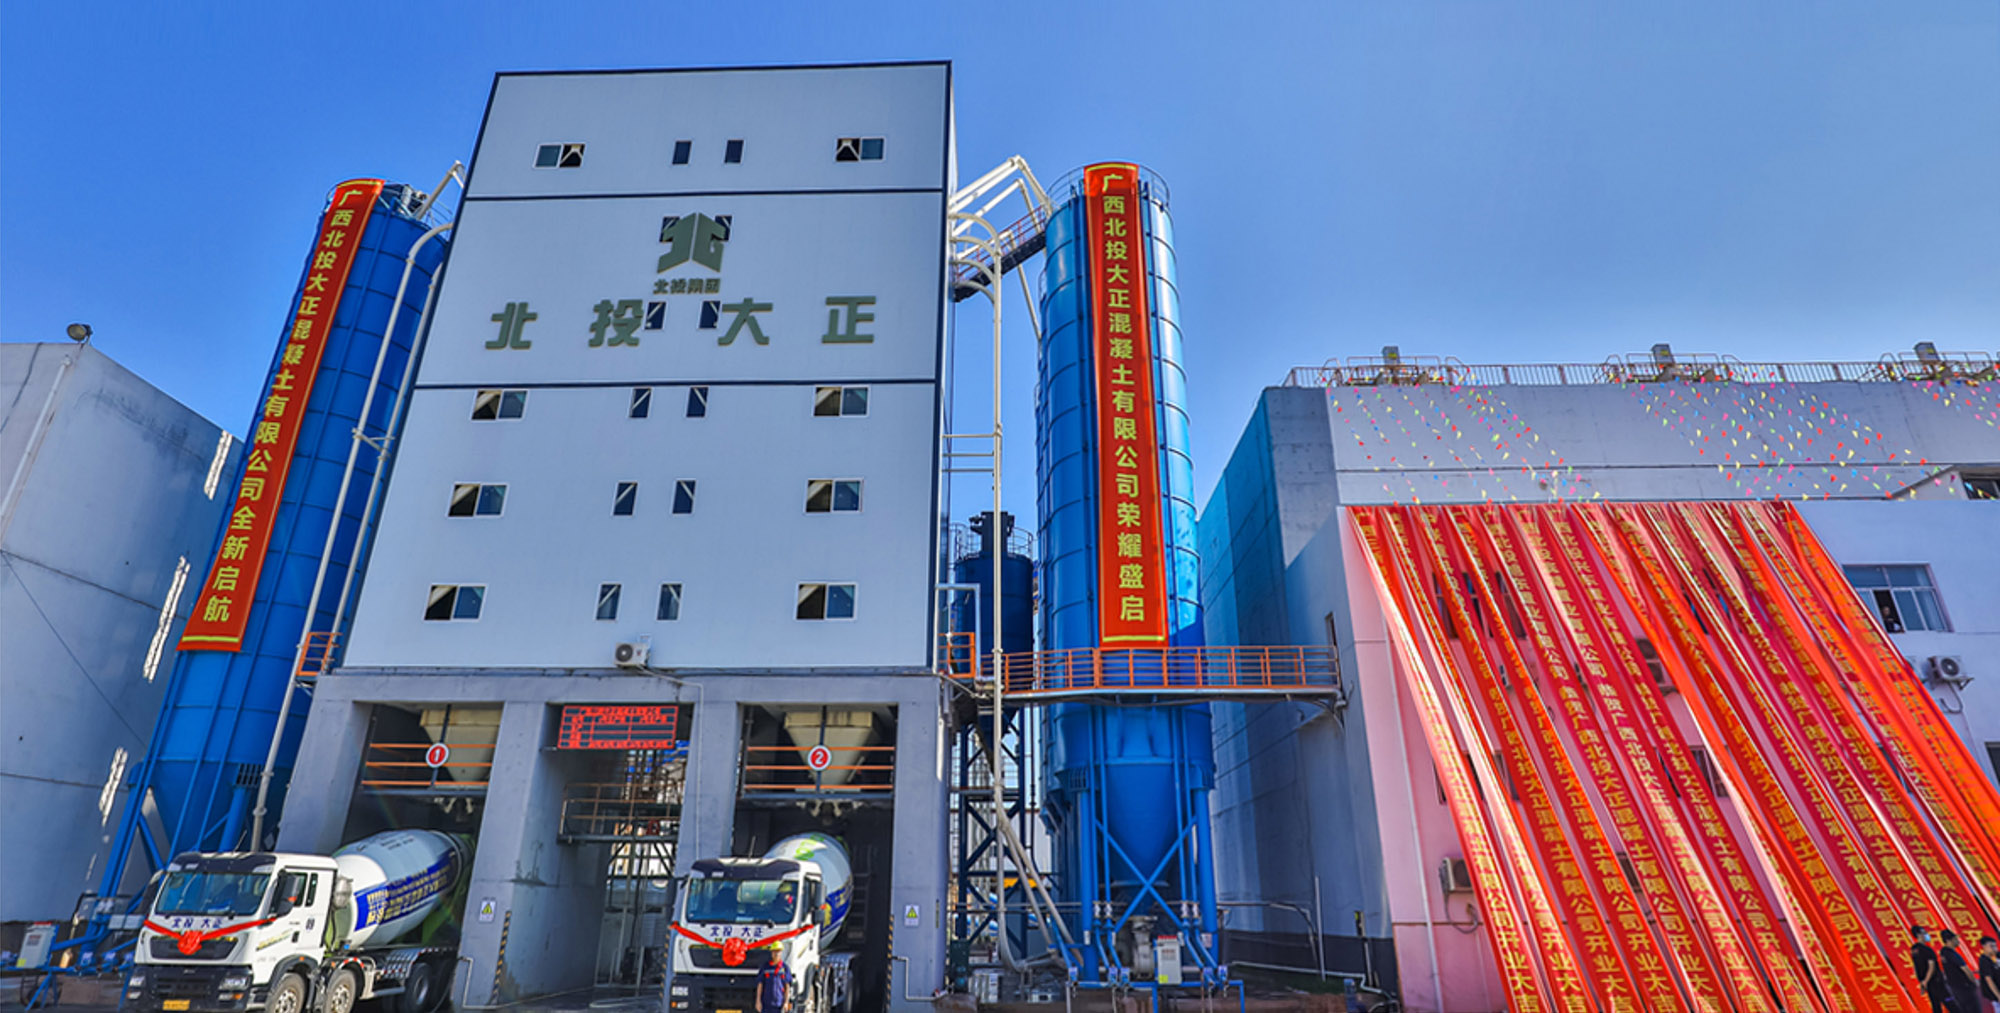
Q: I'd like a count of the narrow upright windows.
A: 12